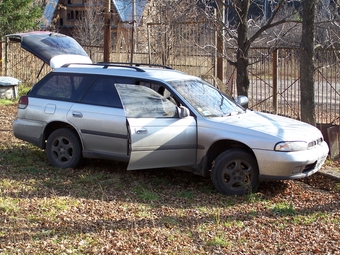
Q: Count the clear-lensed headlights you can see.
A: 1